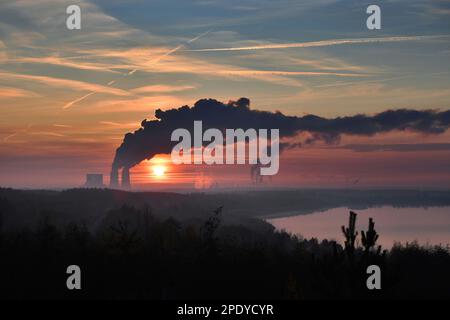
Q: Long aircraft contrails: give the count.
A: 2